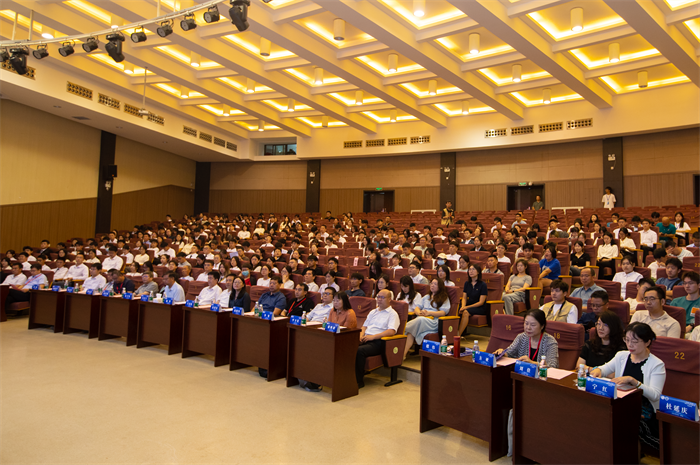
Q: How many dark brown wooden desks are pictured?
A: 11